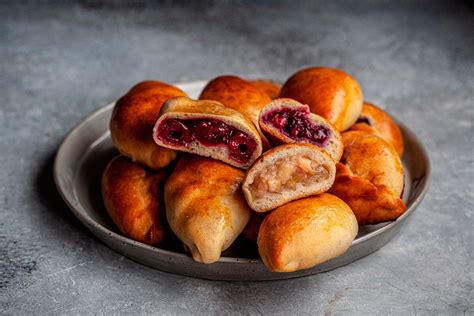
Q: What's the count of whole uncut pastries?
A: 9